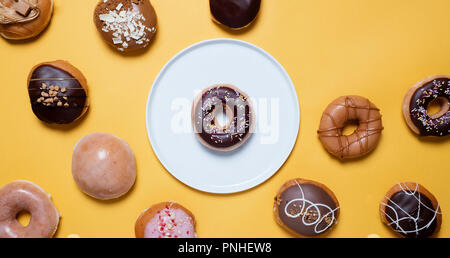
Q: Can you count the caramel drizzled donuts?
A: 1